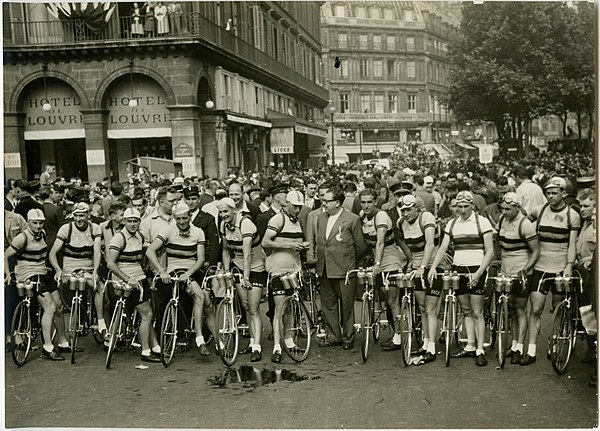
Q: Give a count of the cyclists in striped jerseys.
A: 11